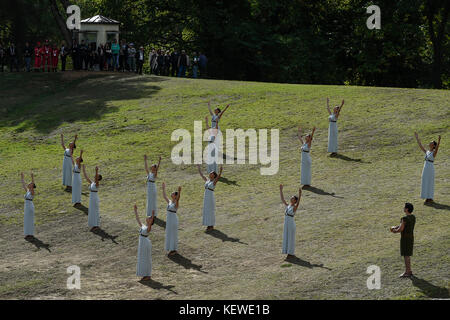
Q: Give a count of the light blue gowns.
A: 14